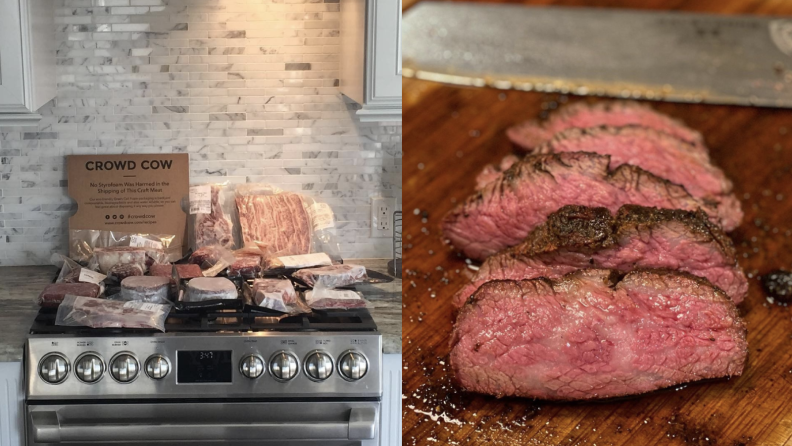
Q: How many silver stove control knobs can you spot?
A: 8